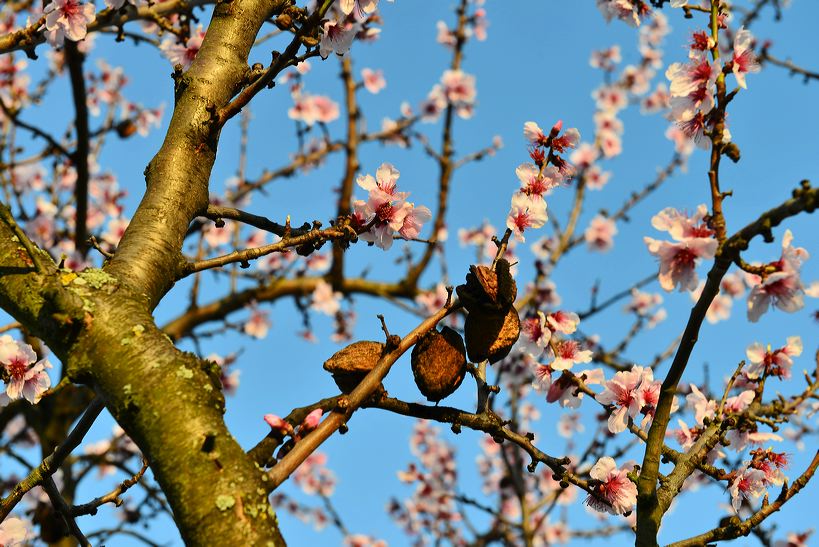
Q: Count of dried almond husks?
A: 4